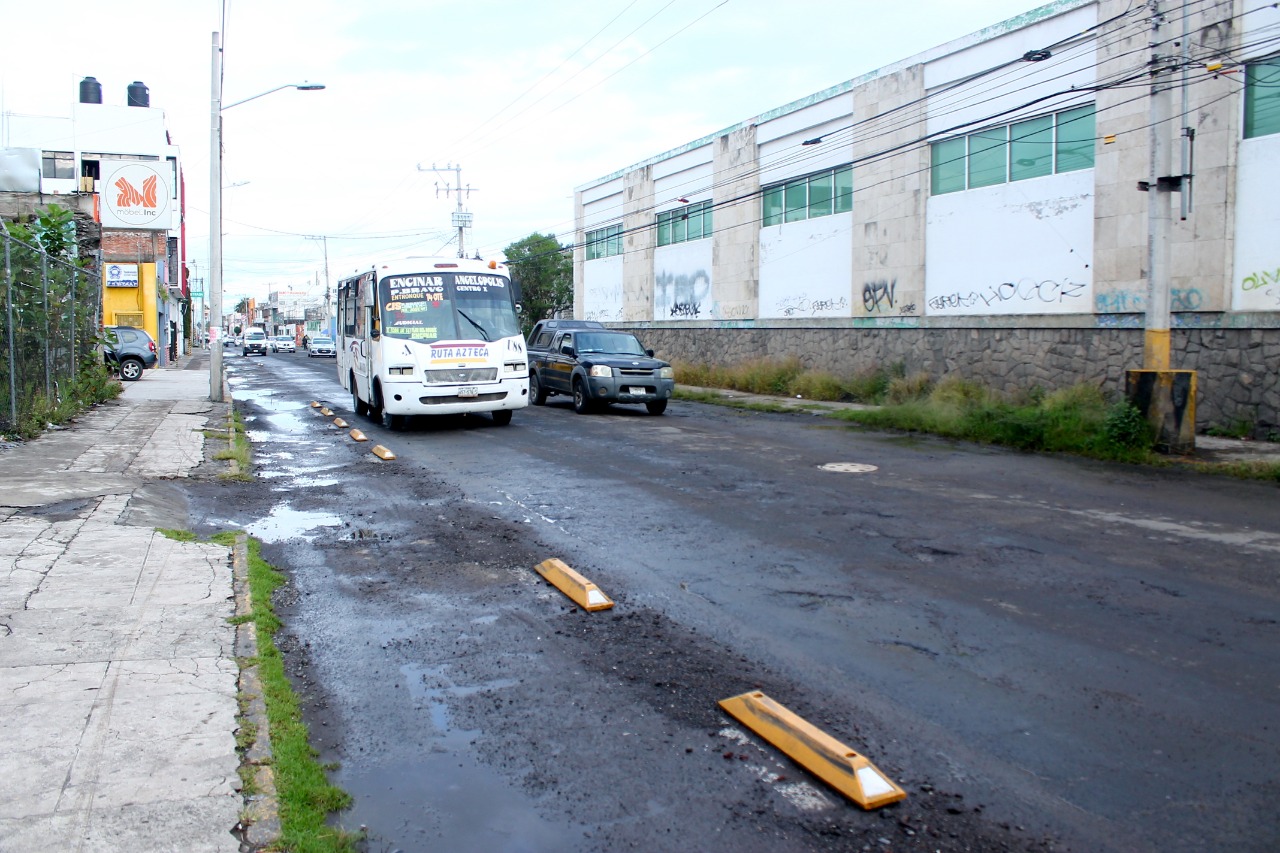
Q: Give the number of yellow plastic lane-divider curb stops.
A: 7